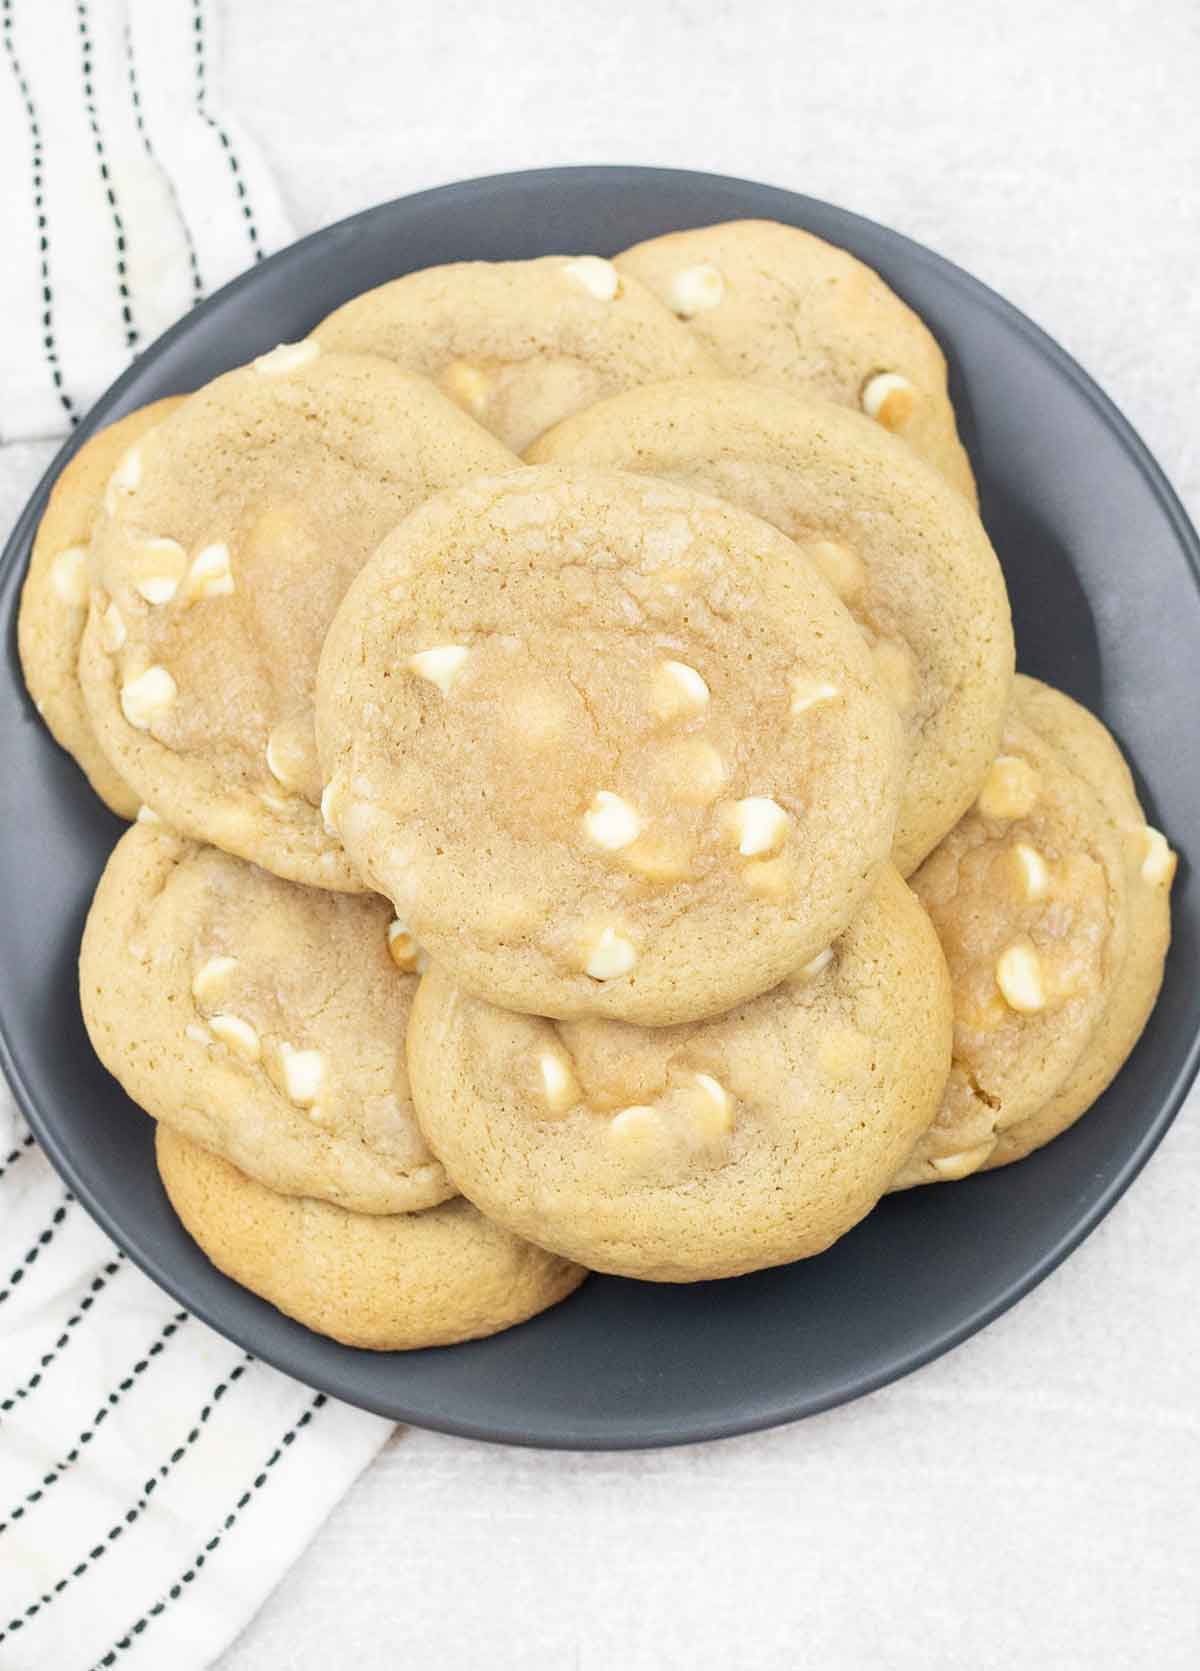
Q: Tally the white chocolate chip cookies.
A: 10